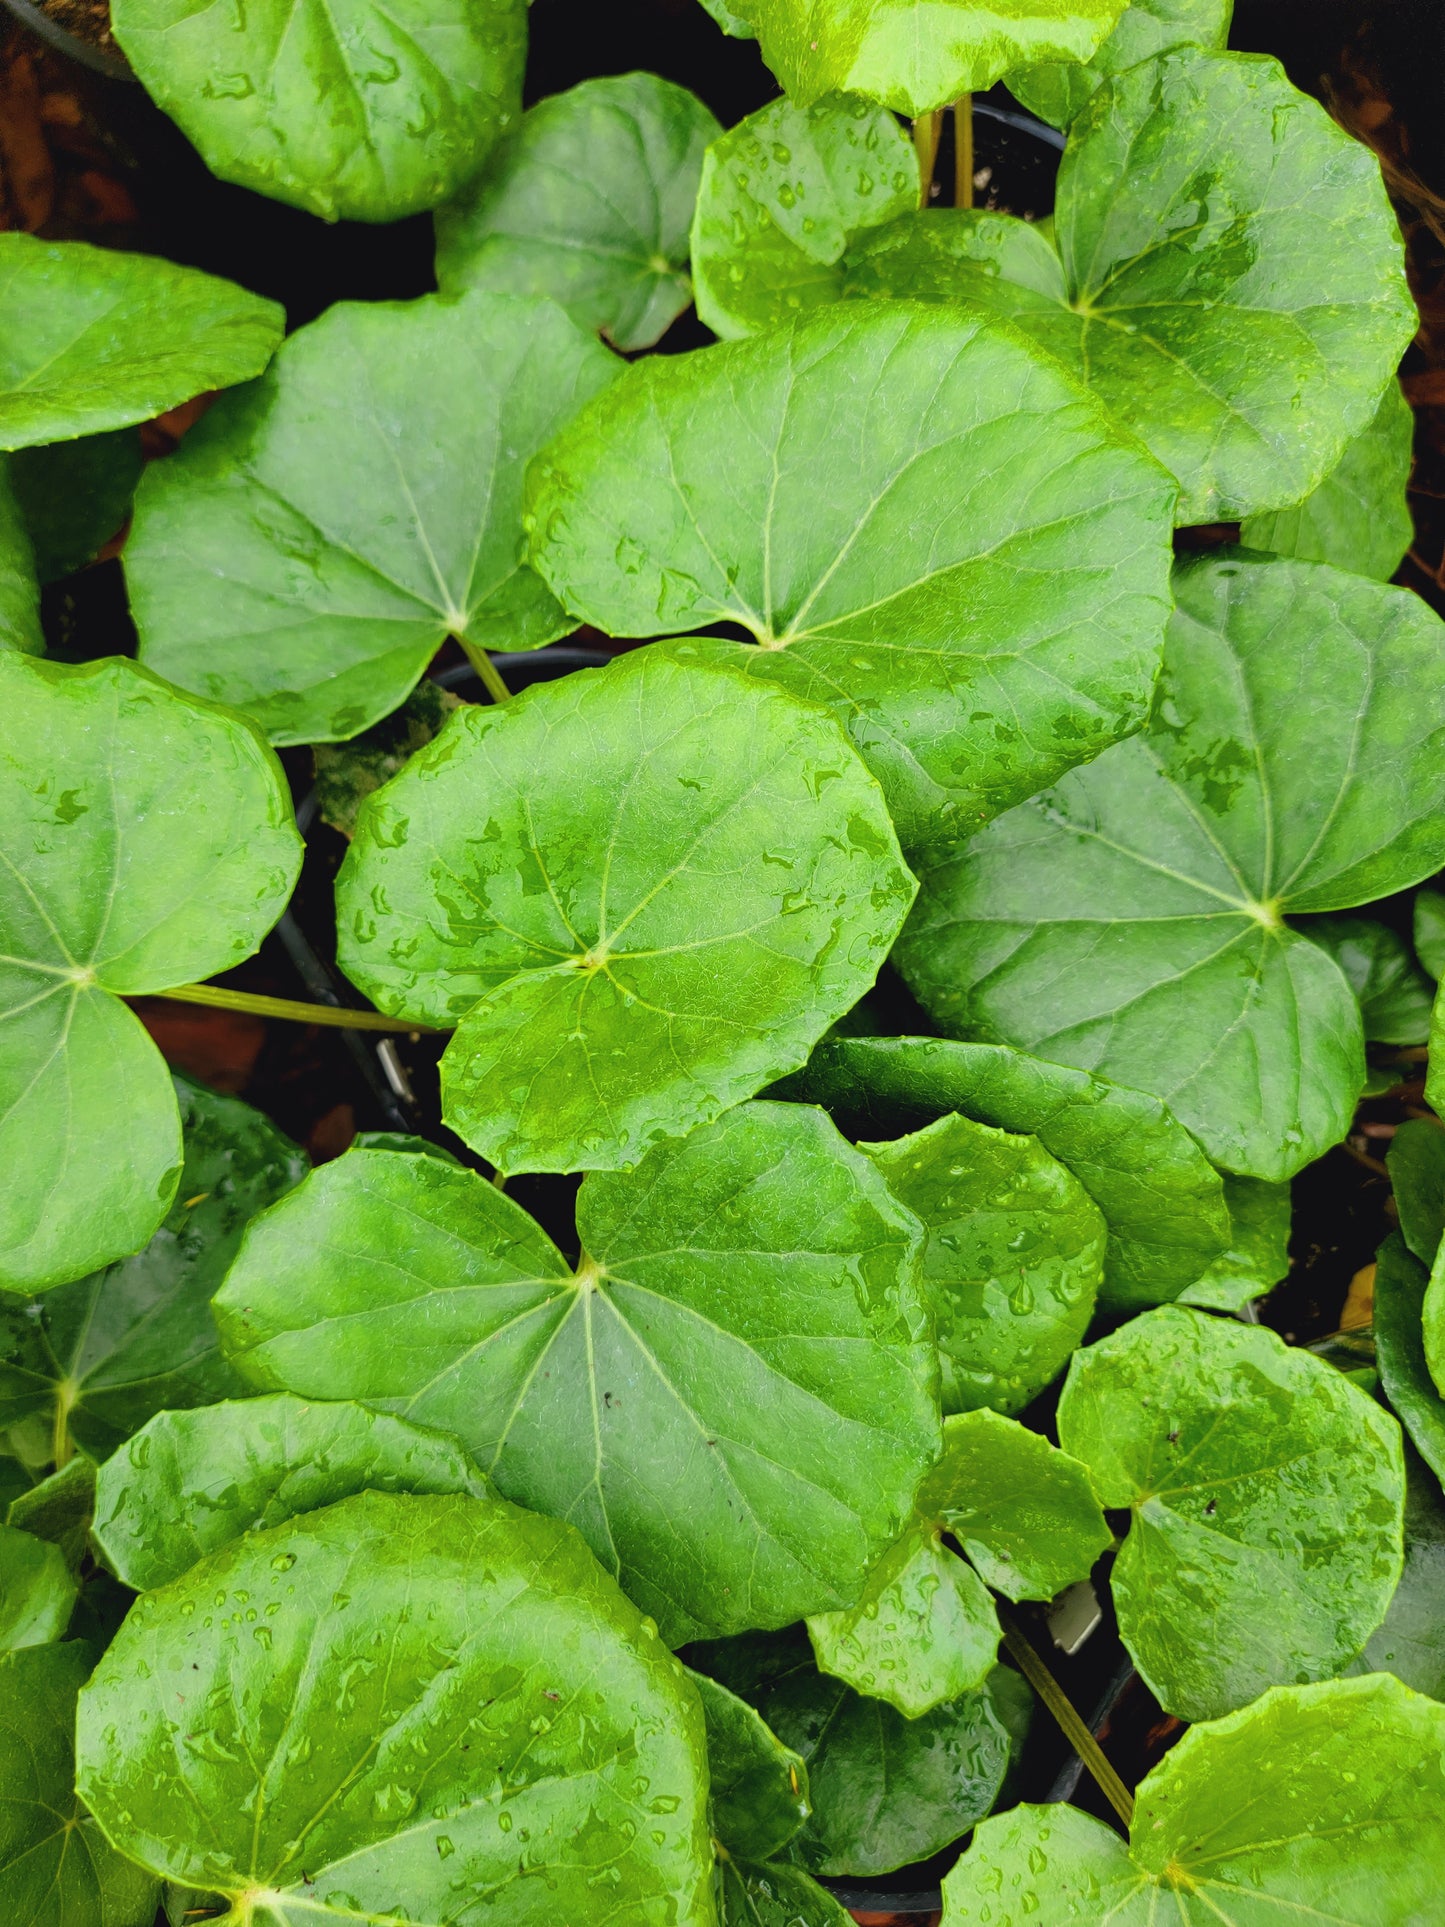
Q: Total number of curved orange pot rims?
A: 0